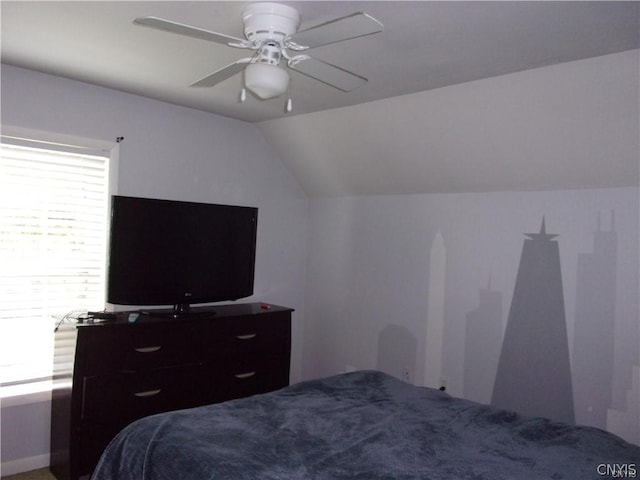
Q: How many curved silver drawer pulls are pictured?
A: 4